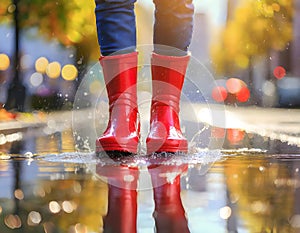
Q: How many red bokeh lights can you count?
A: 4